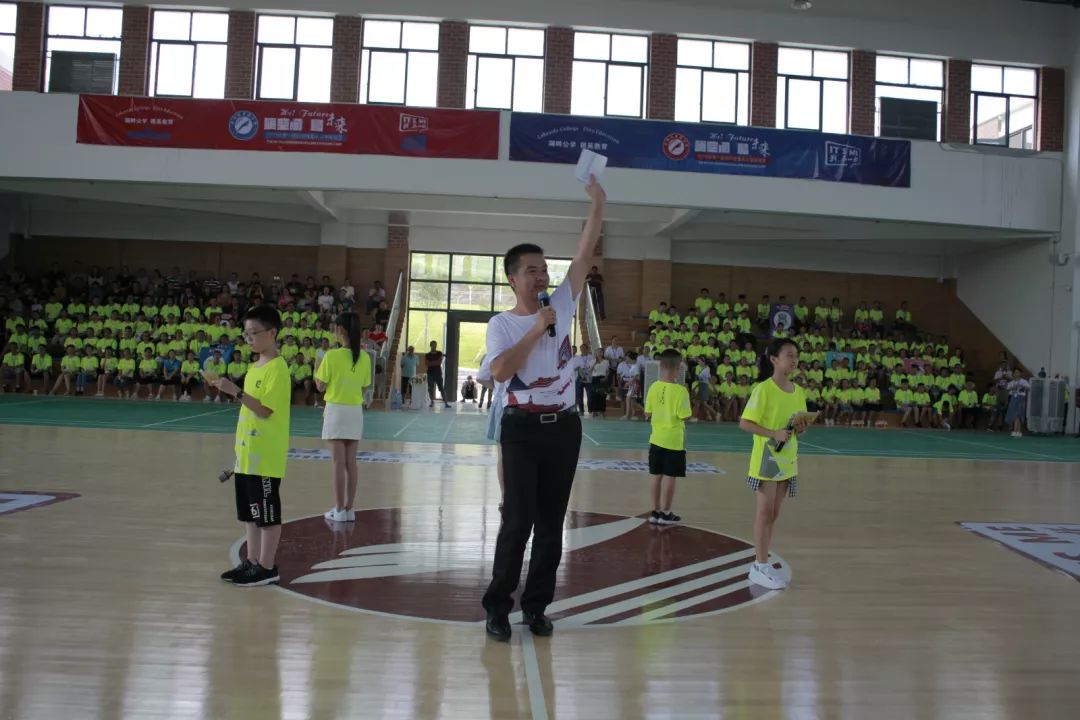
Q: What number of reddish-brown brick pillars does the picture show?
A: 11